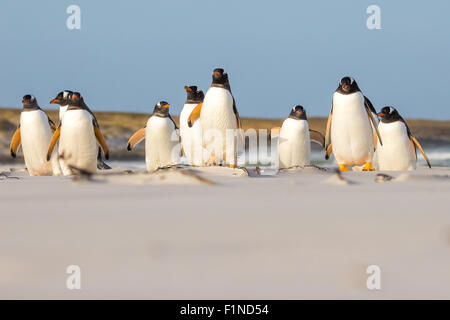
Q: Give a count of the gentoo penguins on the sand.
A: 9